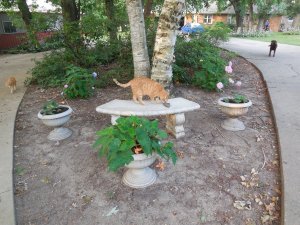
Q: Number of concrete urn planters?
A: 3